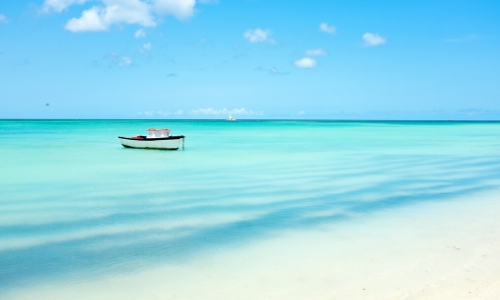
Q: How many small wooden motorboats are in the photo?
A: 1